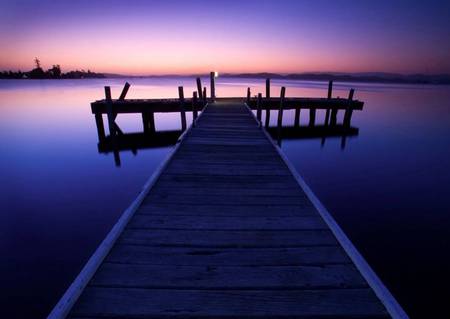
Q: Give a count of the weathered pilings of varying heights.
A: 13